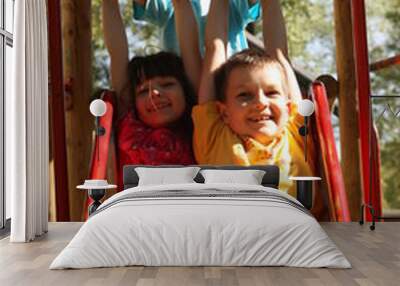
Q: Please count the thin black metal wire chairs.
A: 0